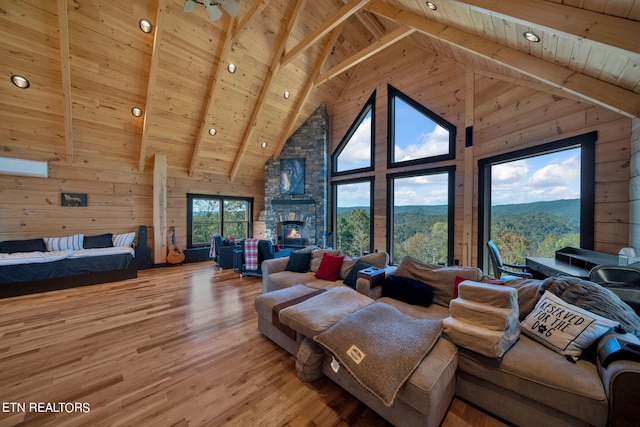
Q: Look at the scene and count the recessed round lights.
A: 9